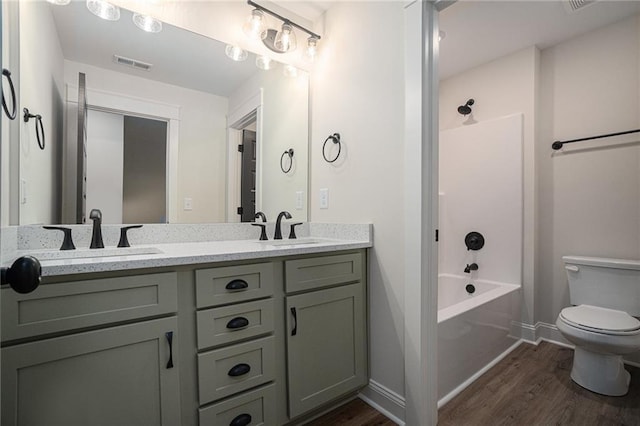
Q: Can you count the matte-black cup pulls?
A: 4